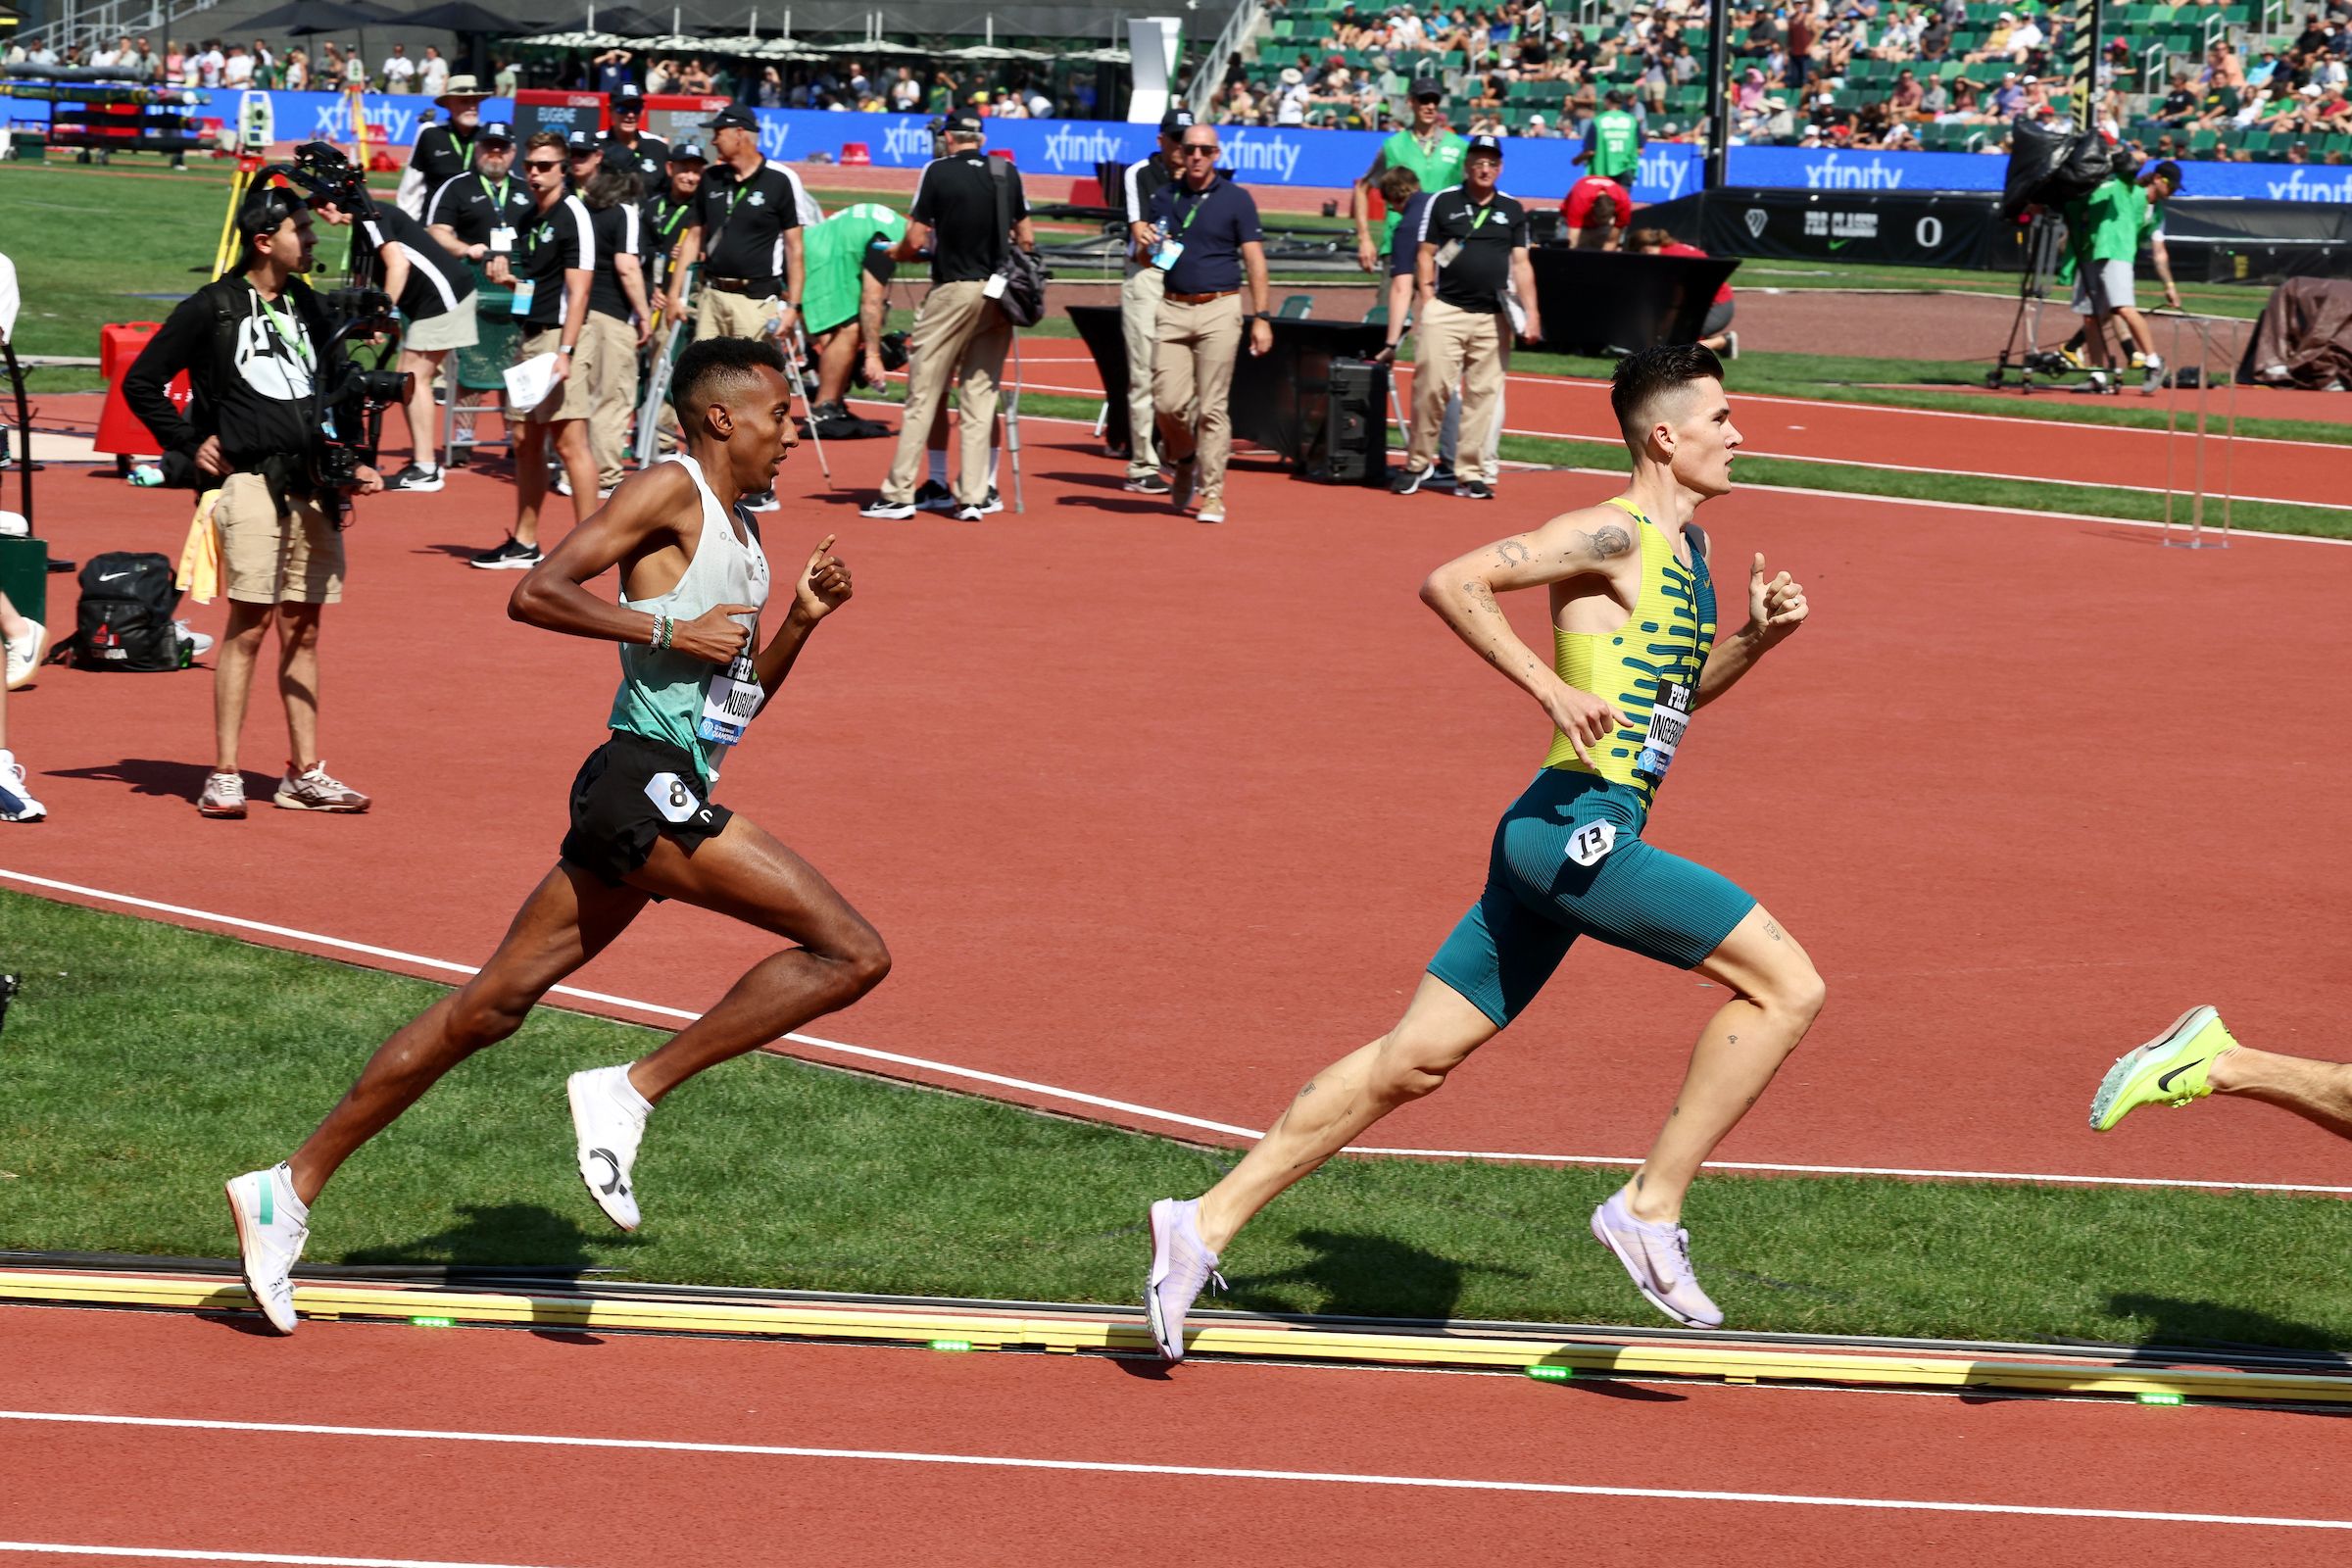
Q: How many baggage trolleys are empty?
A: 0